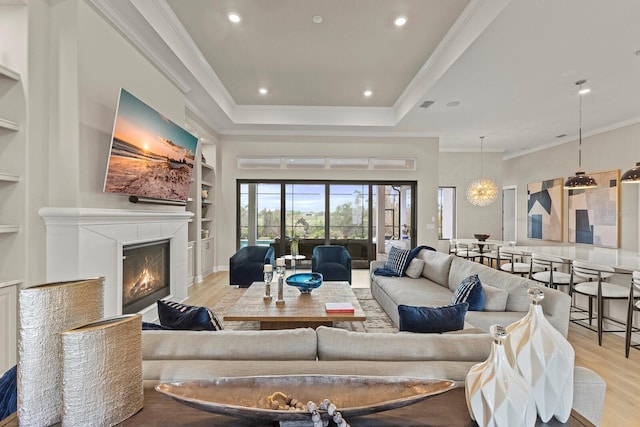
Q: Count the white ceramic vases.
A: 2